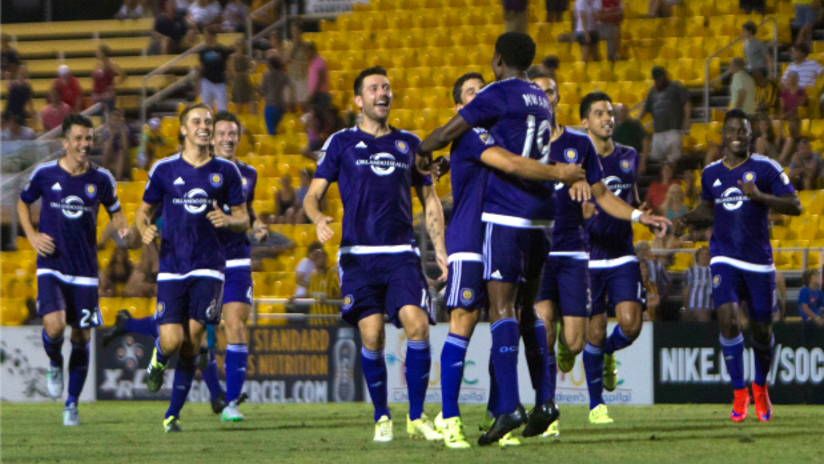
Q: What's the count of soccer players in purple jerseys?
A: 9